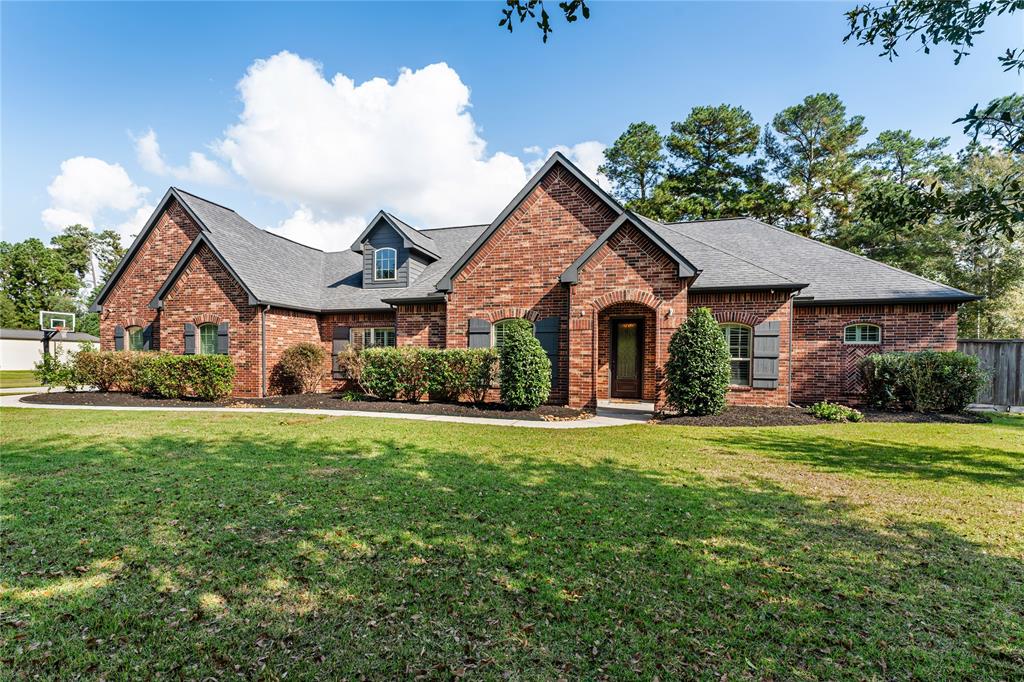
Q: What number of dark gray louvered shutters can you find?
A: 8